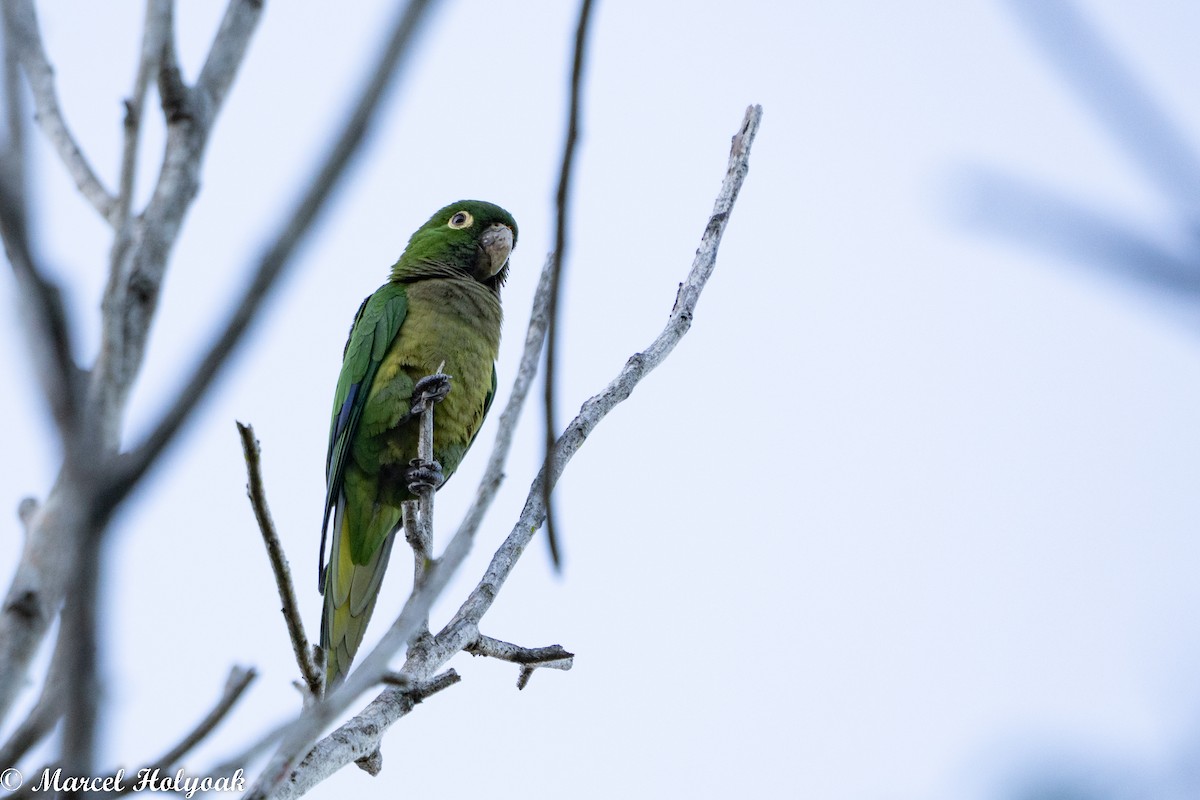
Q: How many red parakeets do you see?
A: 0